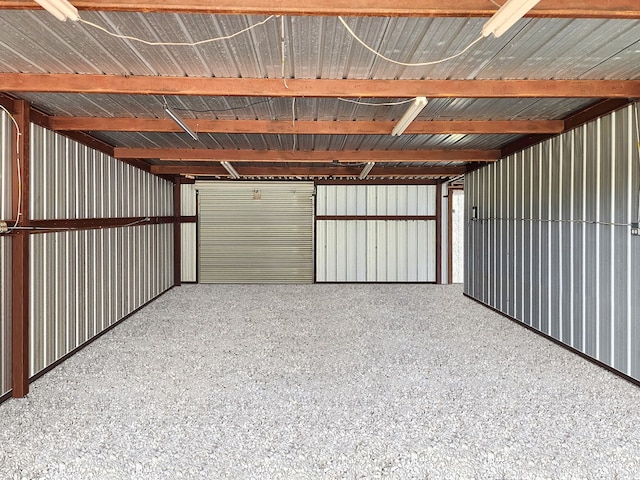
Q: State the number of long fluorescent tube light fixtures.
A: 6